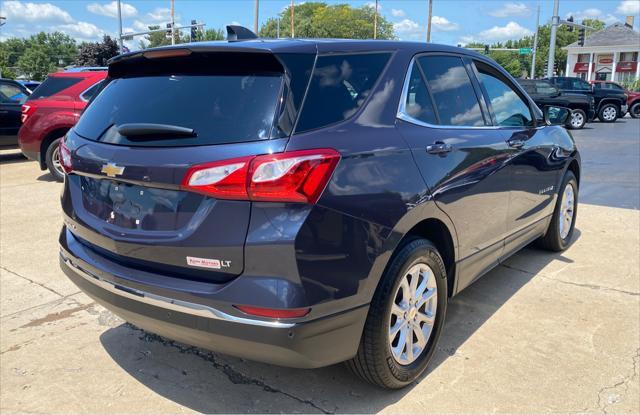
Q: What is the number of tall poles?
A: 8